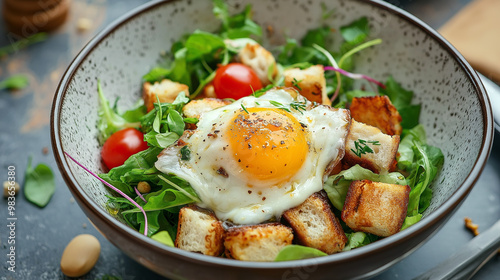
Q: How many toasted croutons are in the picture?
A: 10